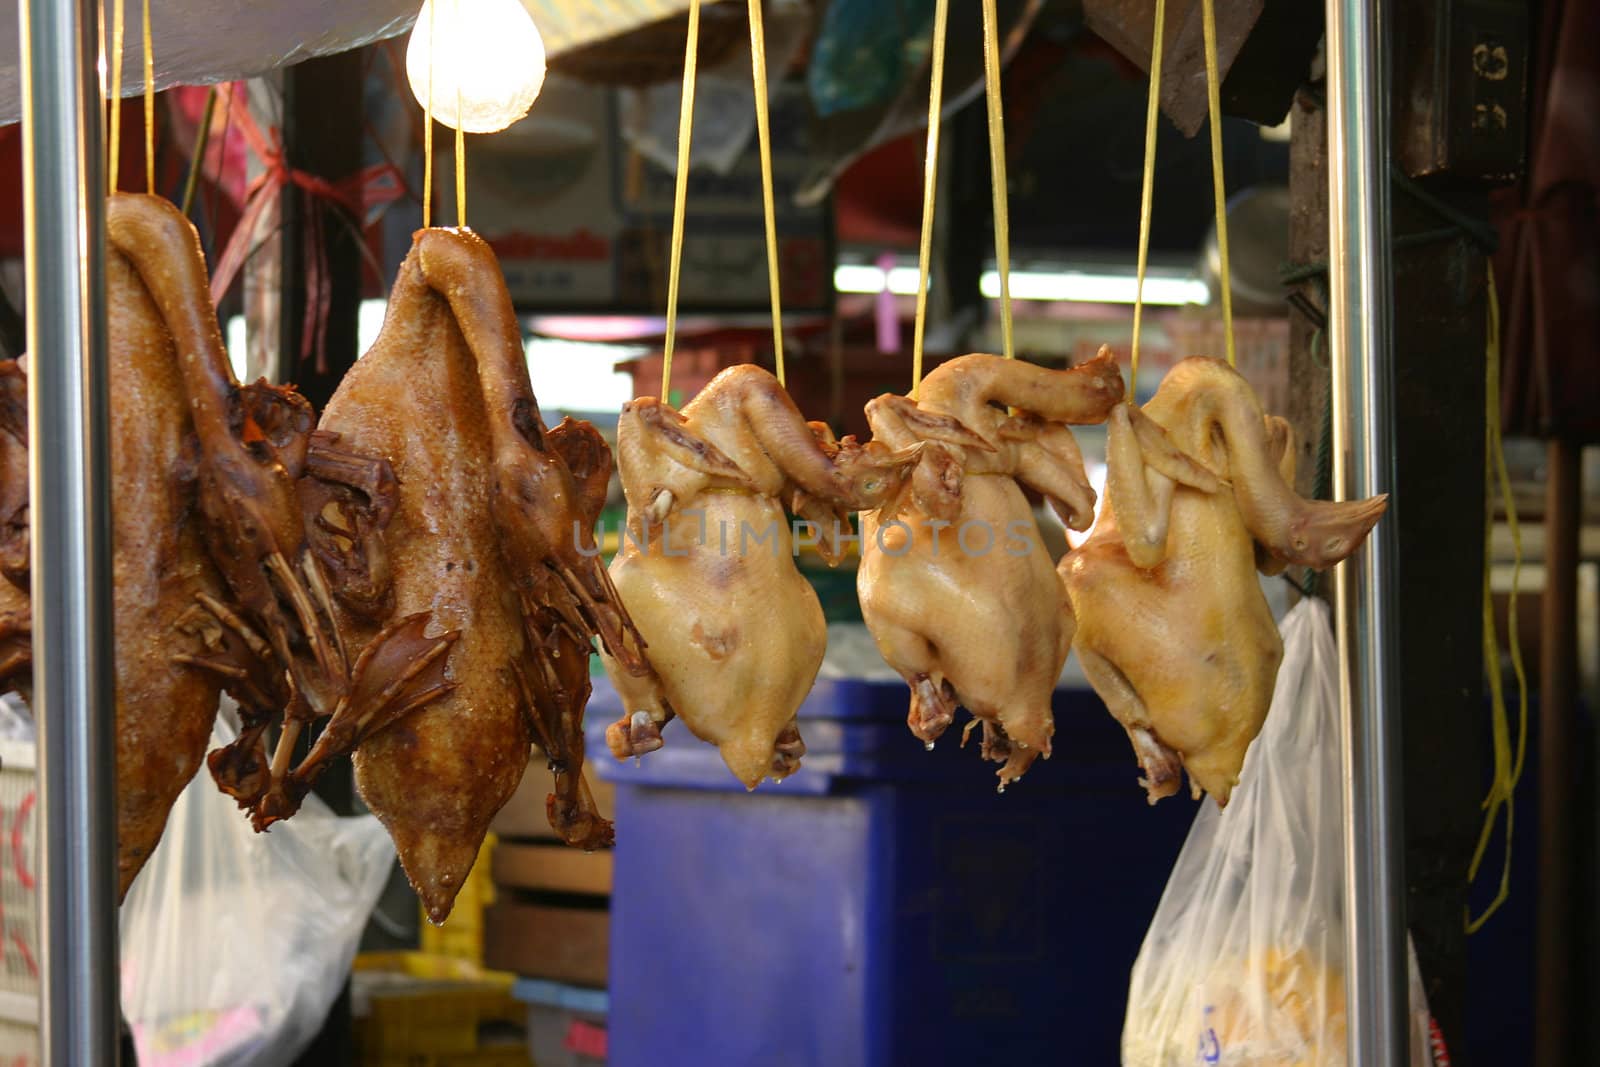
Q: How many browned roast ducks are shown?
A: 2